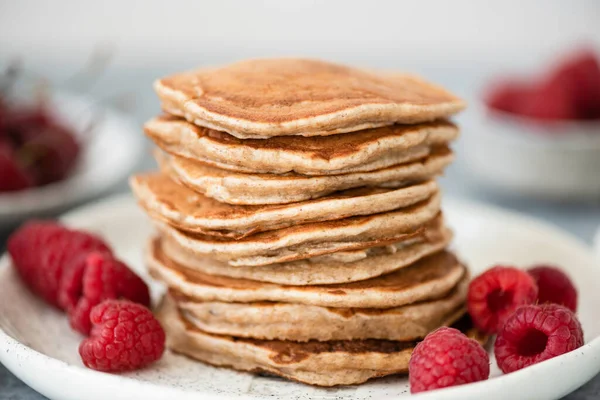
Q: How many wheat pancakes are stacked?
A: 9